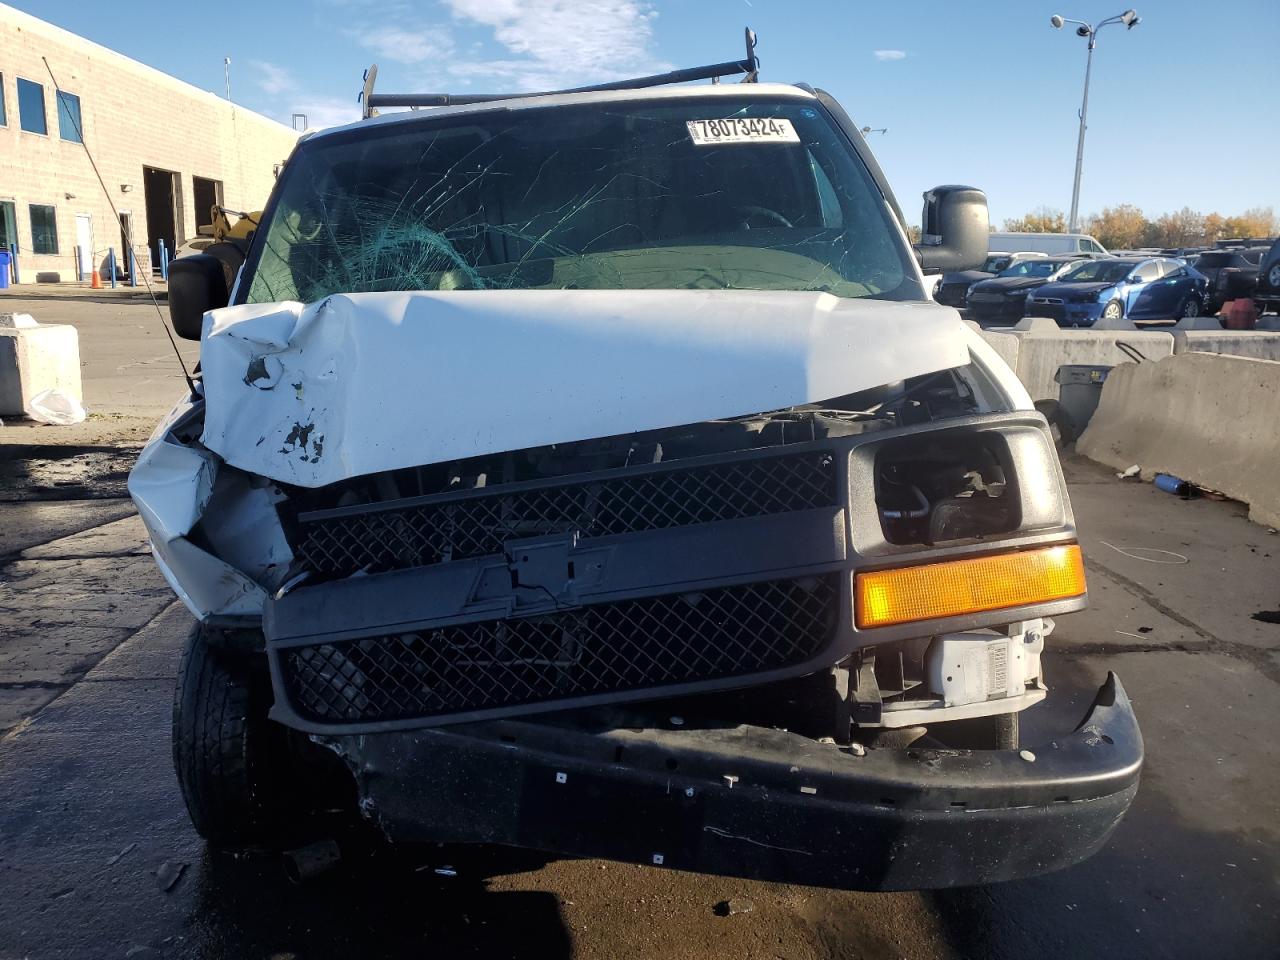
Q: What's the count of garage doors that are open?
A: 2